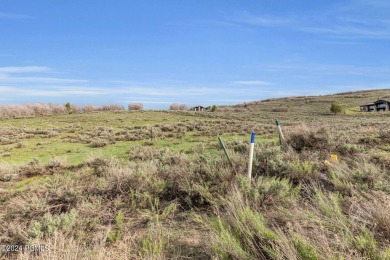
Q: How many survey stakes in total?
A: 3